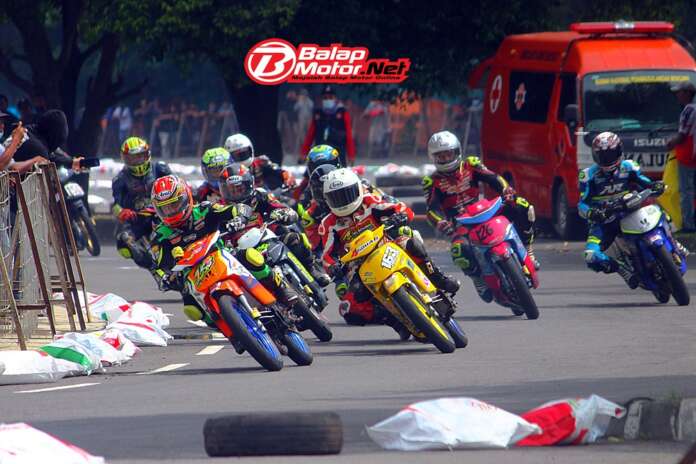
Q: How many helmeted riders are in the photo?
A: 10